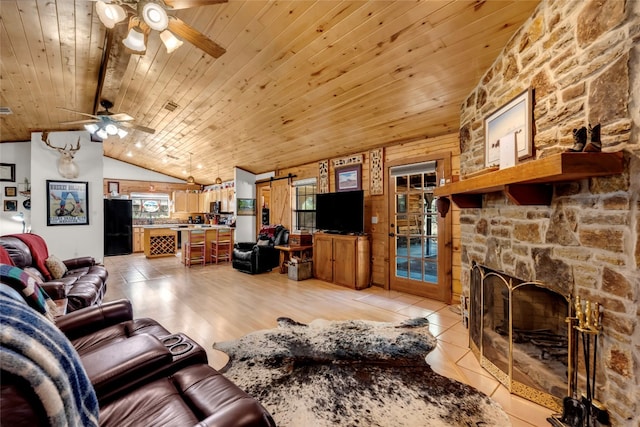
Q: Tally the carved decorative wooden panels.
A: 3